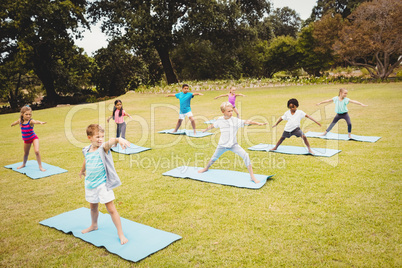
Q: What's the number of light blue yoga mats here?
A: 8